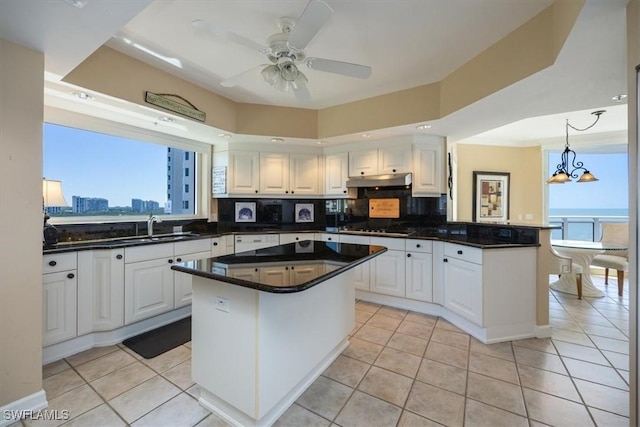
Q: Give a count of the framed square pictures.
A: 2